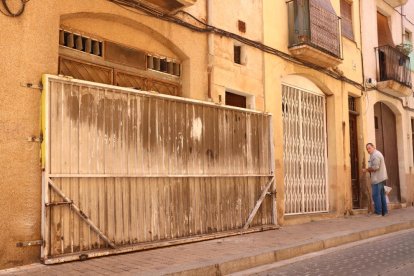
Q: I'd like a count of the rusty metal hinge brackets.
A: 3